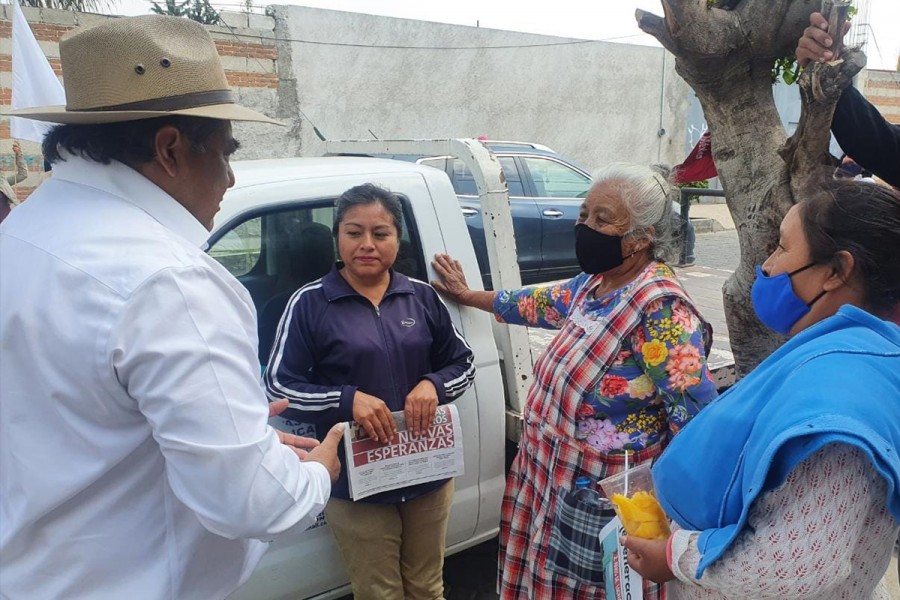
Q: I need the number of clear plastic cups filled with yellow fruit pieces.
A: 1